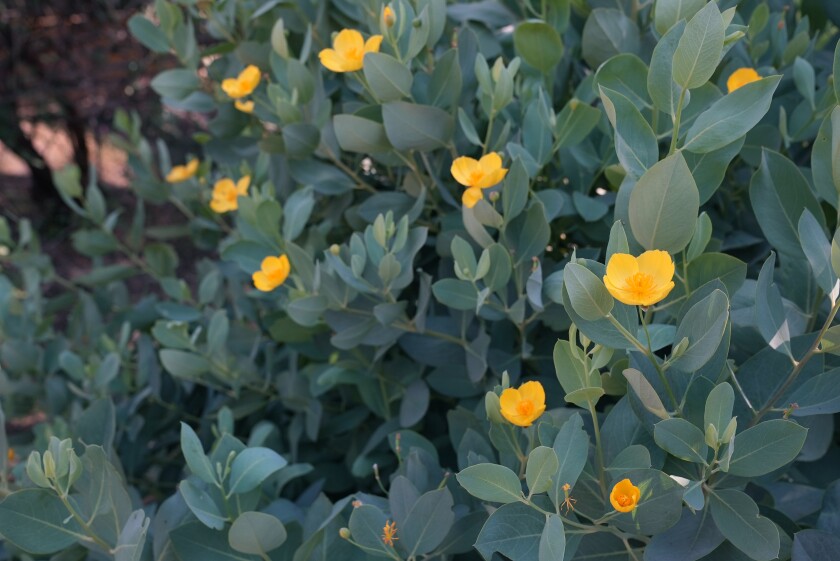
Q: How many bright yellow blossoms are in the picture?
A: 10